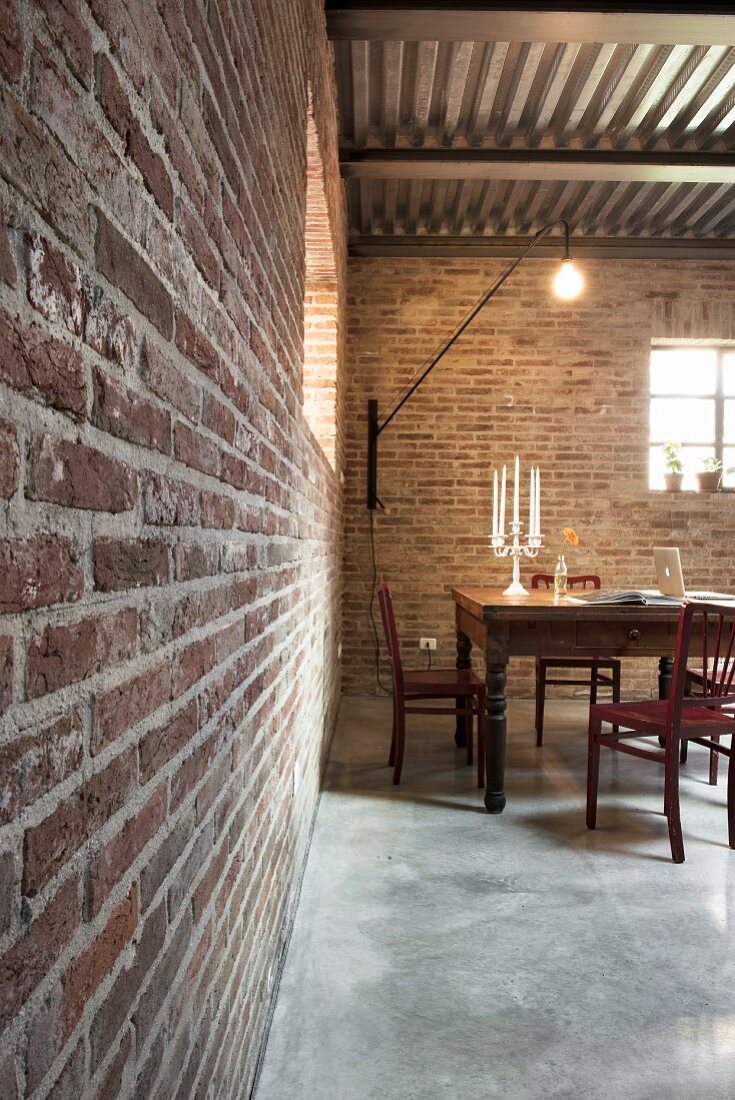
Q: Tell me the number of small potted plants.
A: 2